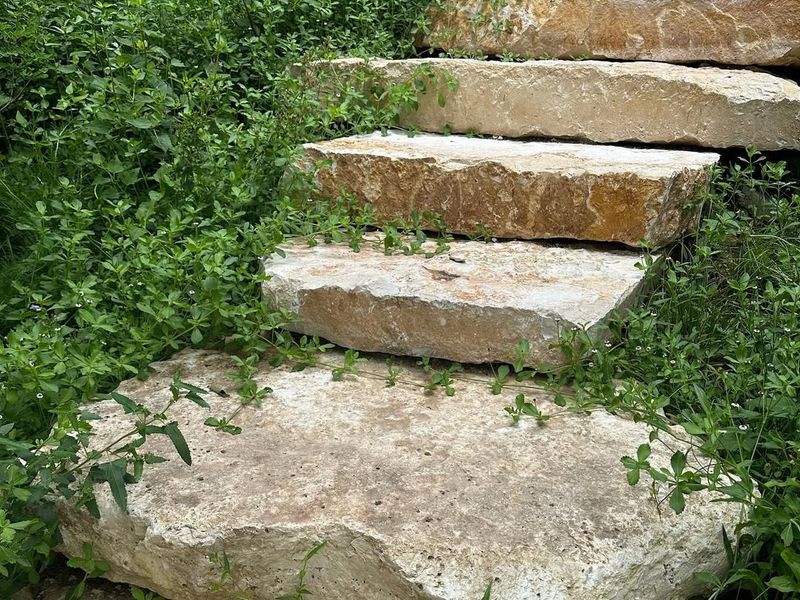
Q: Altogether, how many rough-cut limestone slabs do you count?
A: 5